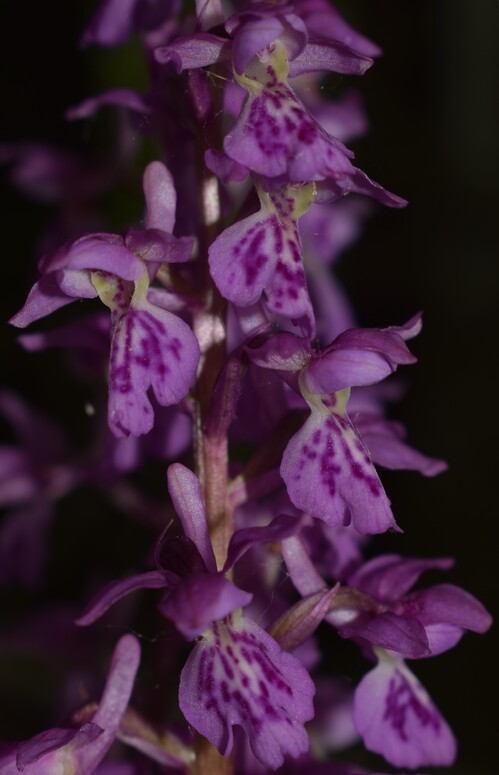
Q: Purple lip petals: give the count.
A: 6